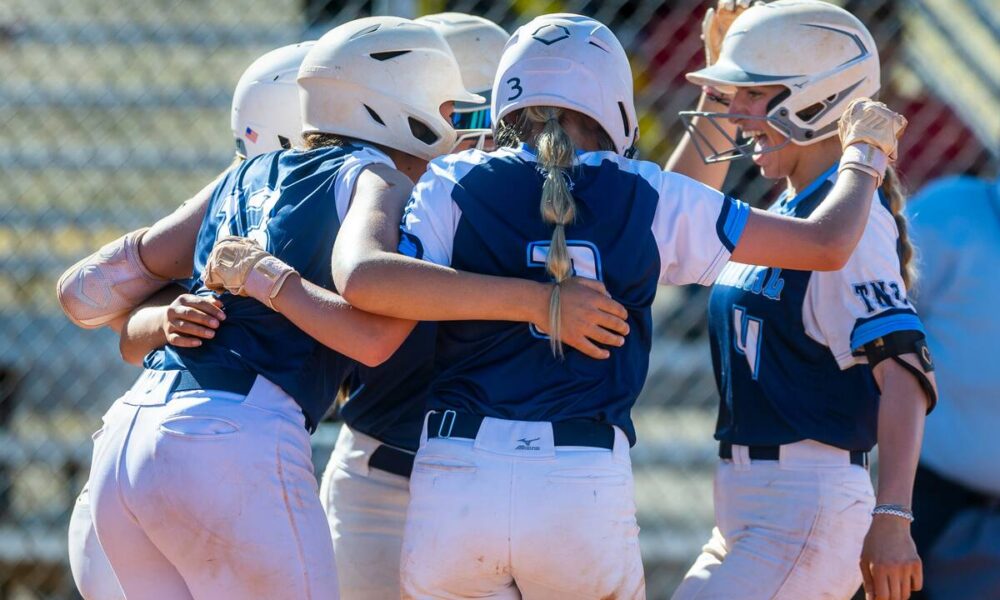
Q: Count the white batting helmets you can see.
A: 5